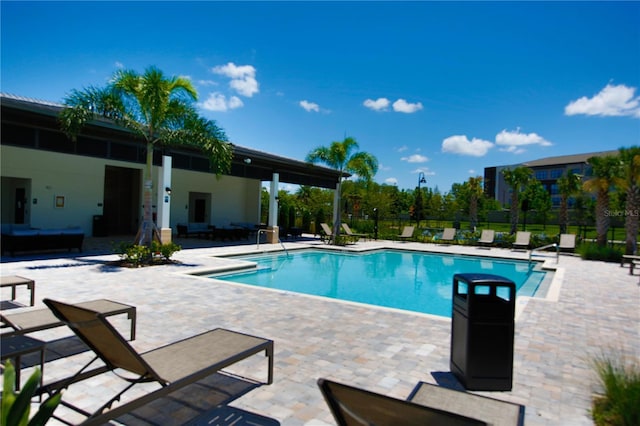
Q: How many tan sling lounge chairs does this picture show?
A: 11